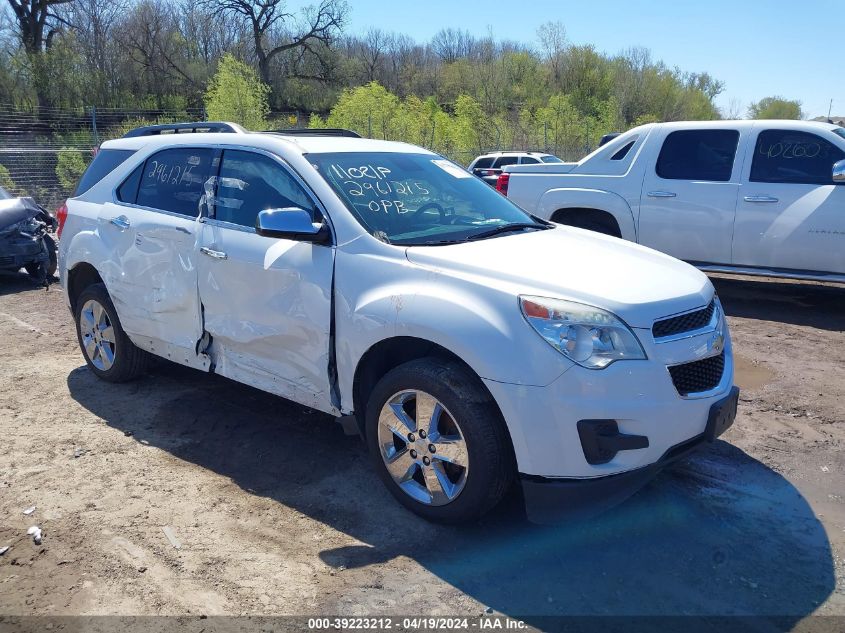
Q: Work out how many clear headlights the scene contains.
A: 1